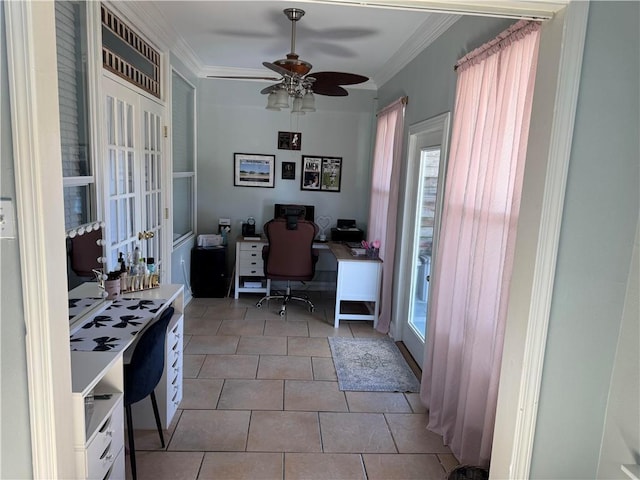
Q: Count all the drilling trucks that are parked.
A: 0